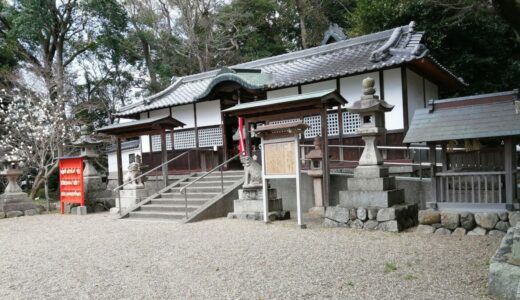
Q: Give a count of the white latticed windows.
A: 6